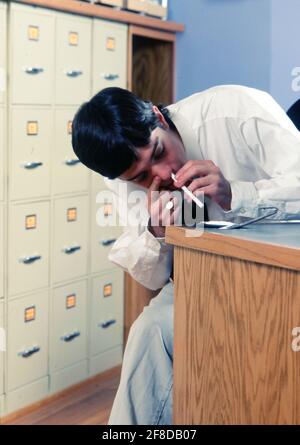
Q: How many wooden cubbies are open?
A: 1